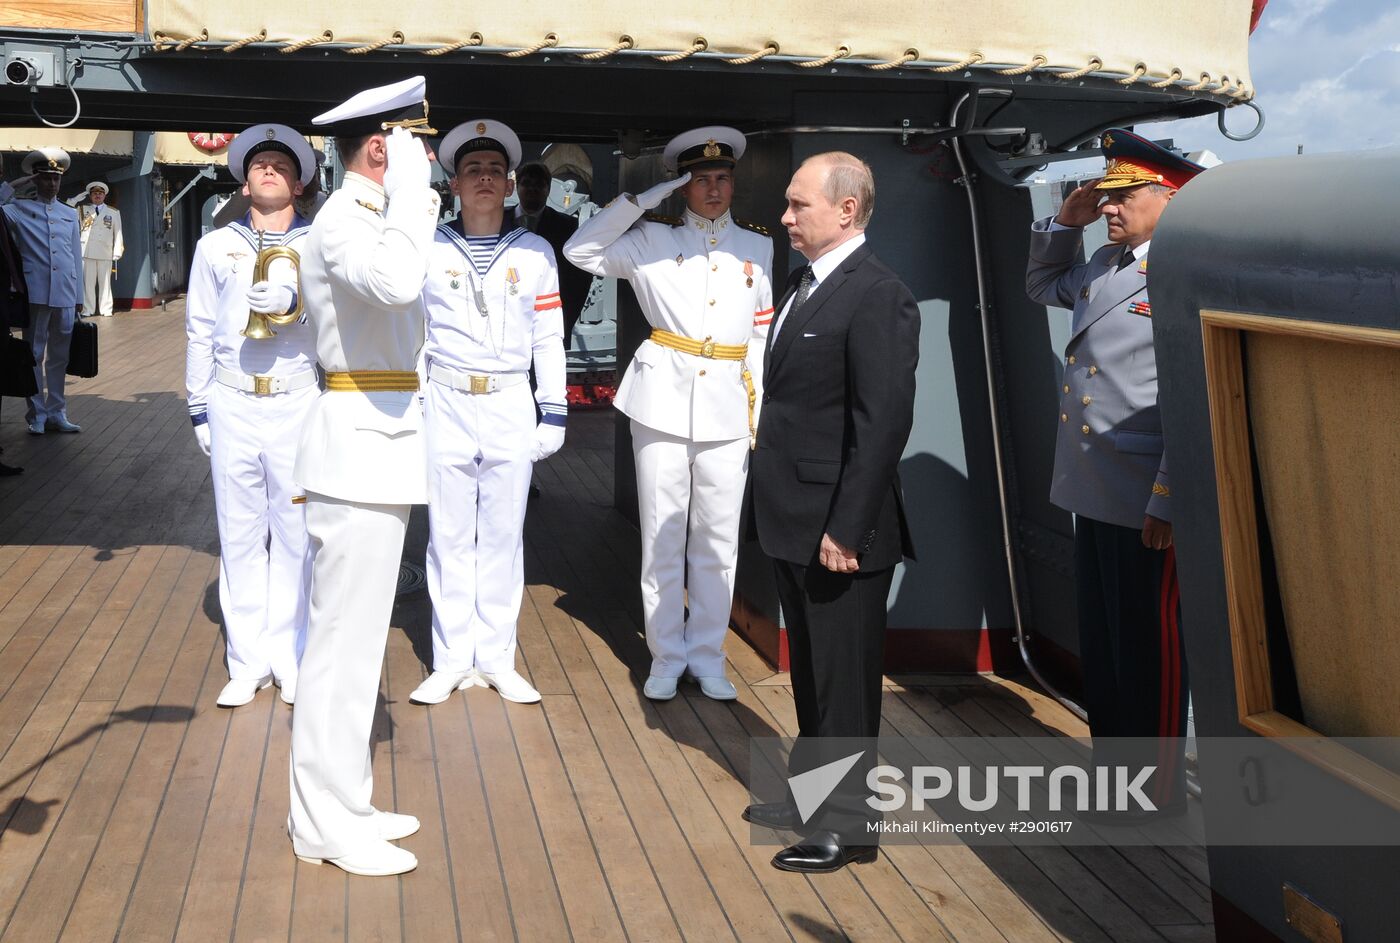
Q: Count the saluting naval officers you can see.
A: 4